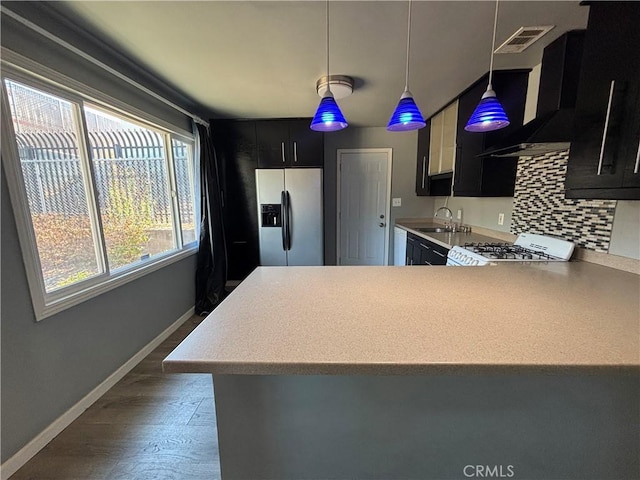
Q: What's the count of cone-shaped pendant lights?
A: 3